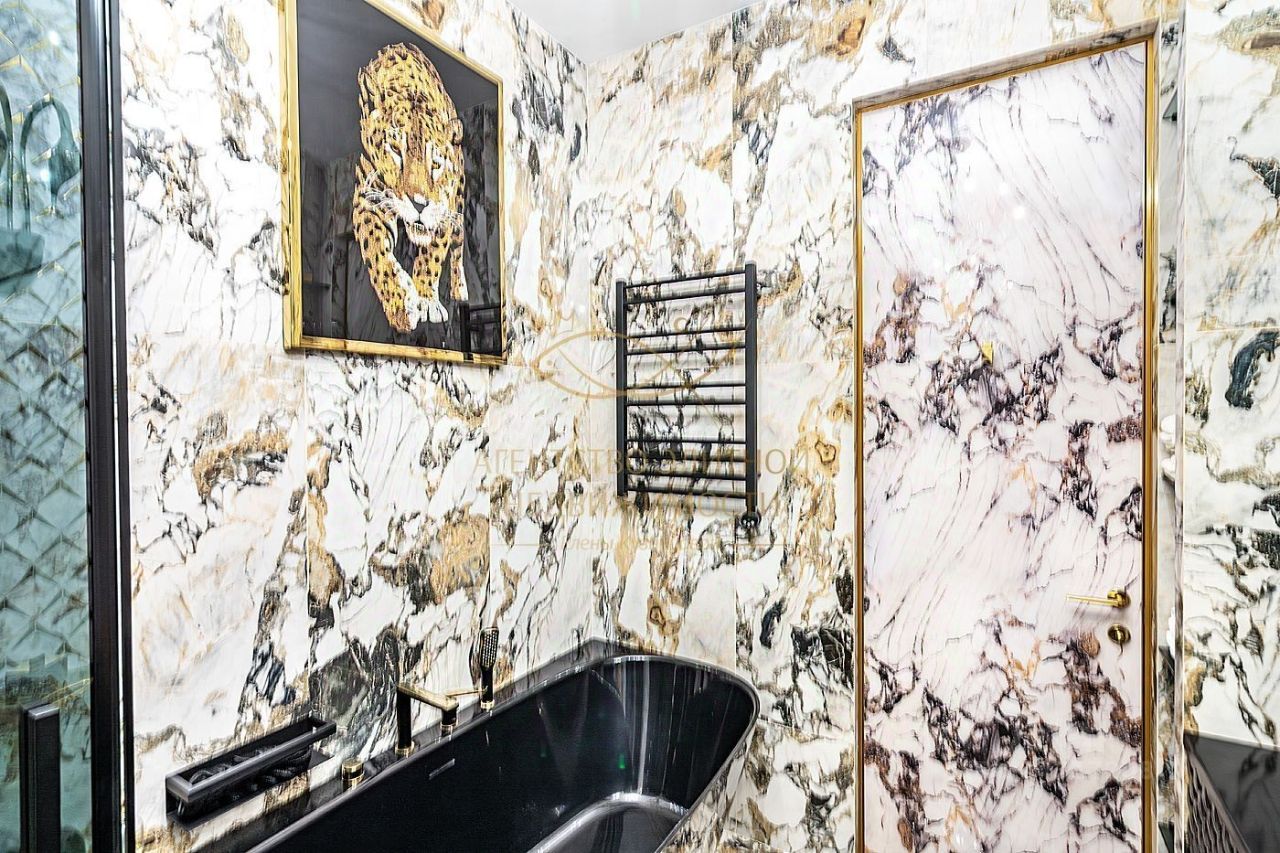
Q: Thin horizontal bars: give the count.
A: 10